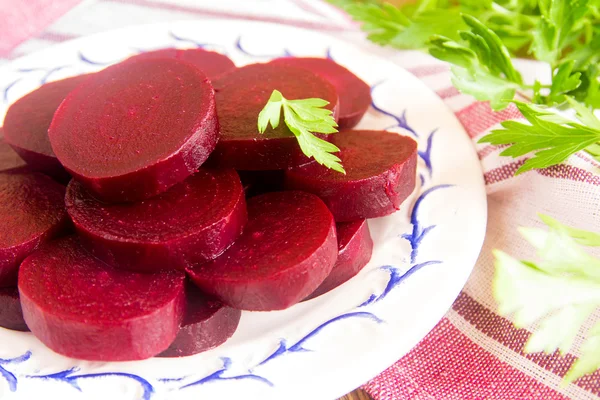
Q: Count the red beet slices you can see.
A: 14